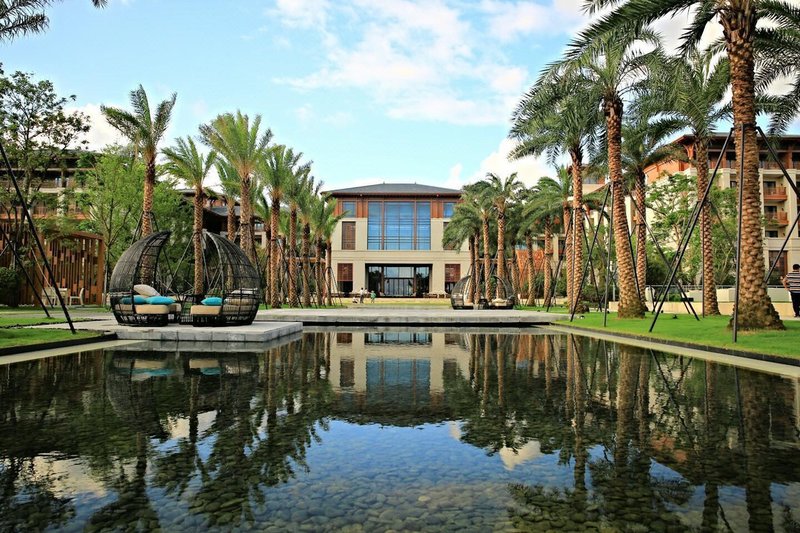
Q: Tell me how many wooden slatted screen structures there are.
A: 1